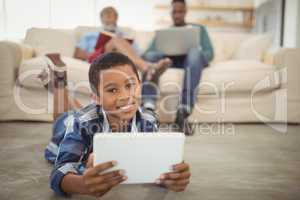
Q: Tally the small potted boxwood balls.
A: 0